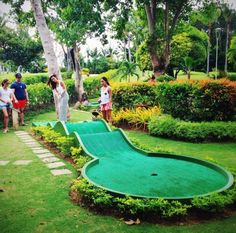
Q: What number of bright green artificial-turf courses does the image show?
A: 1